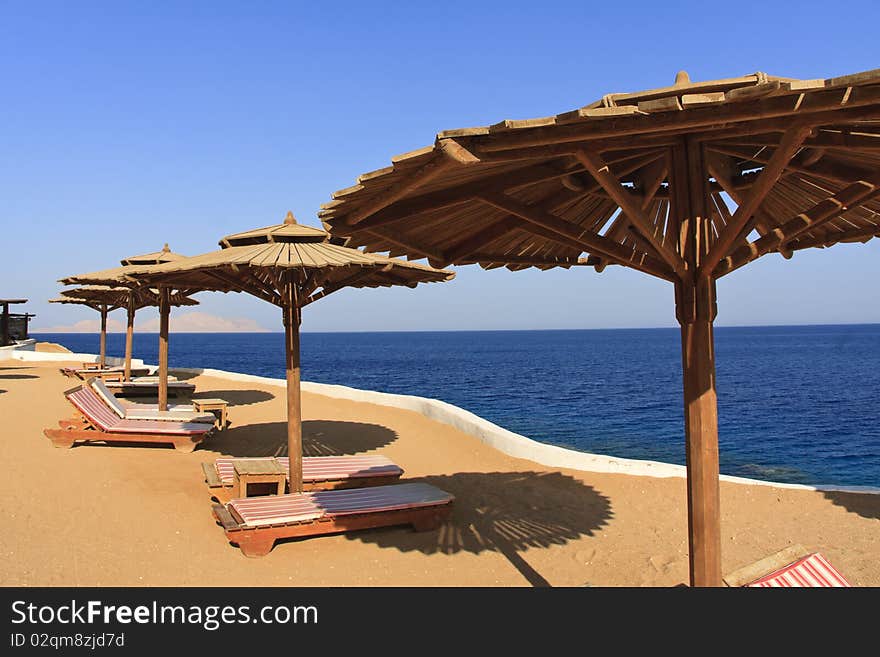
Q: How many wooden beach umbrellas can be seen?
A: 5